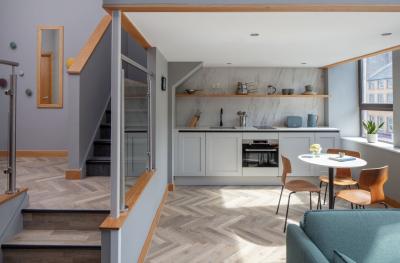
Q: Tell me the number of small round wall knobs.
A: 5